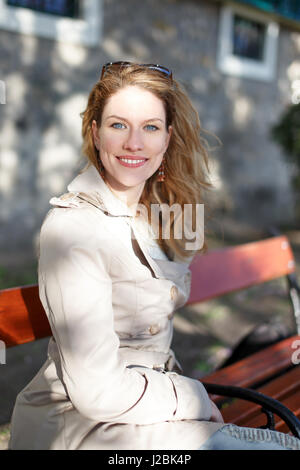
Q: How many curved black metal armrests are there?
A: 1